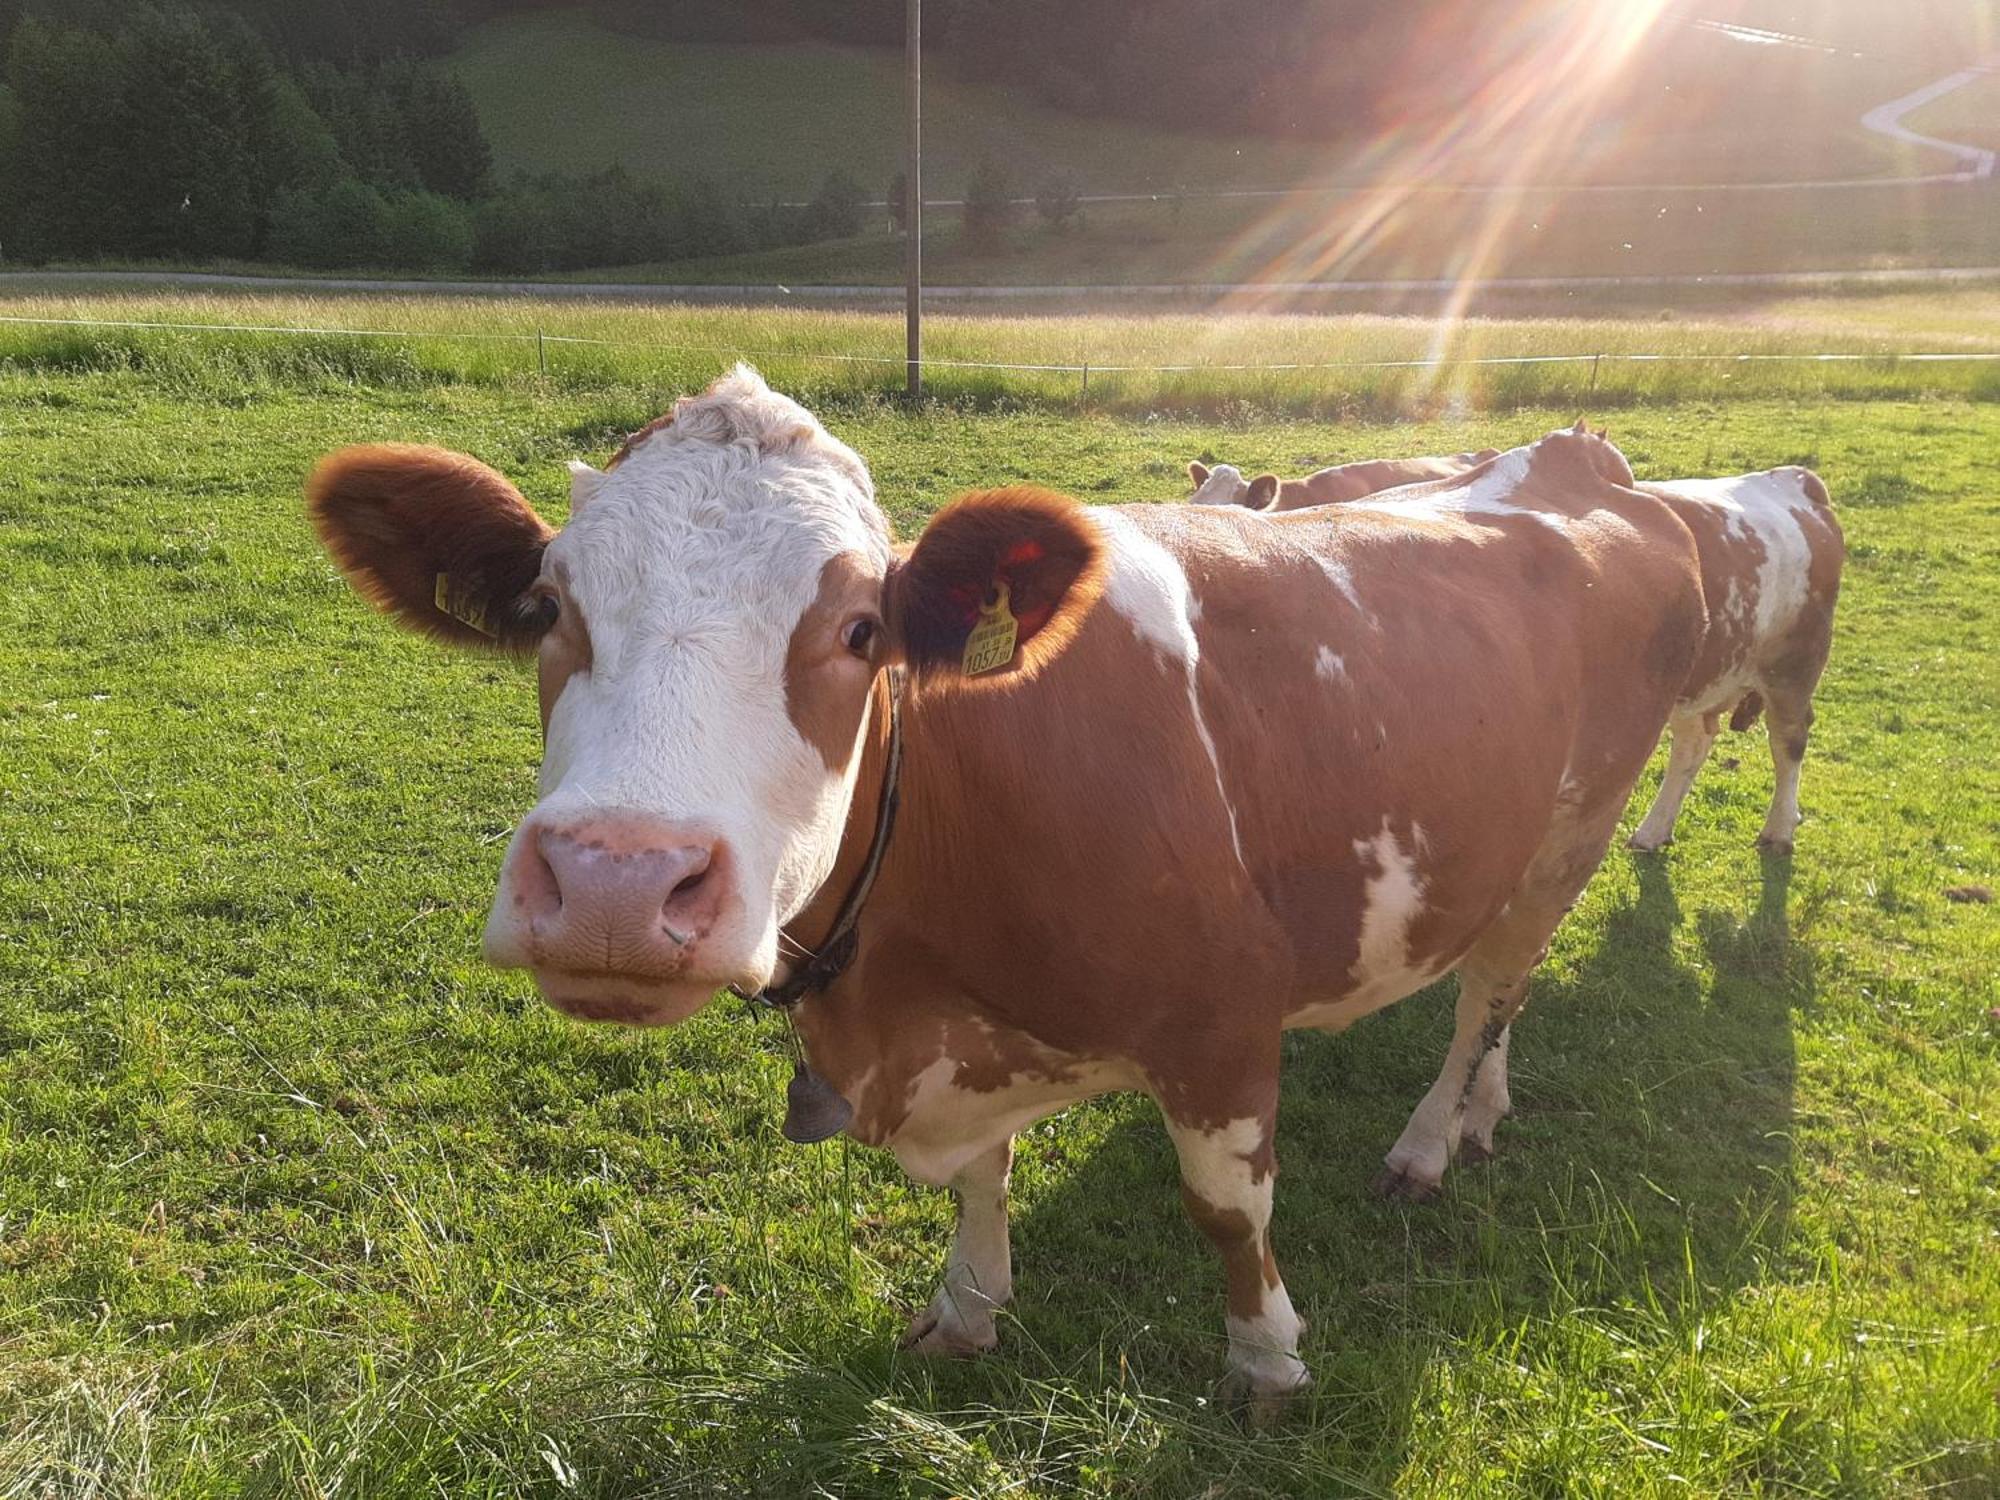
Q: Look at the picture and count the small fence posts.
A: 3